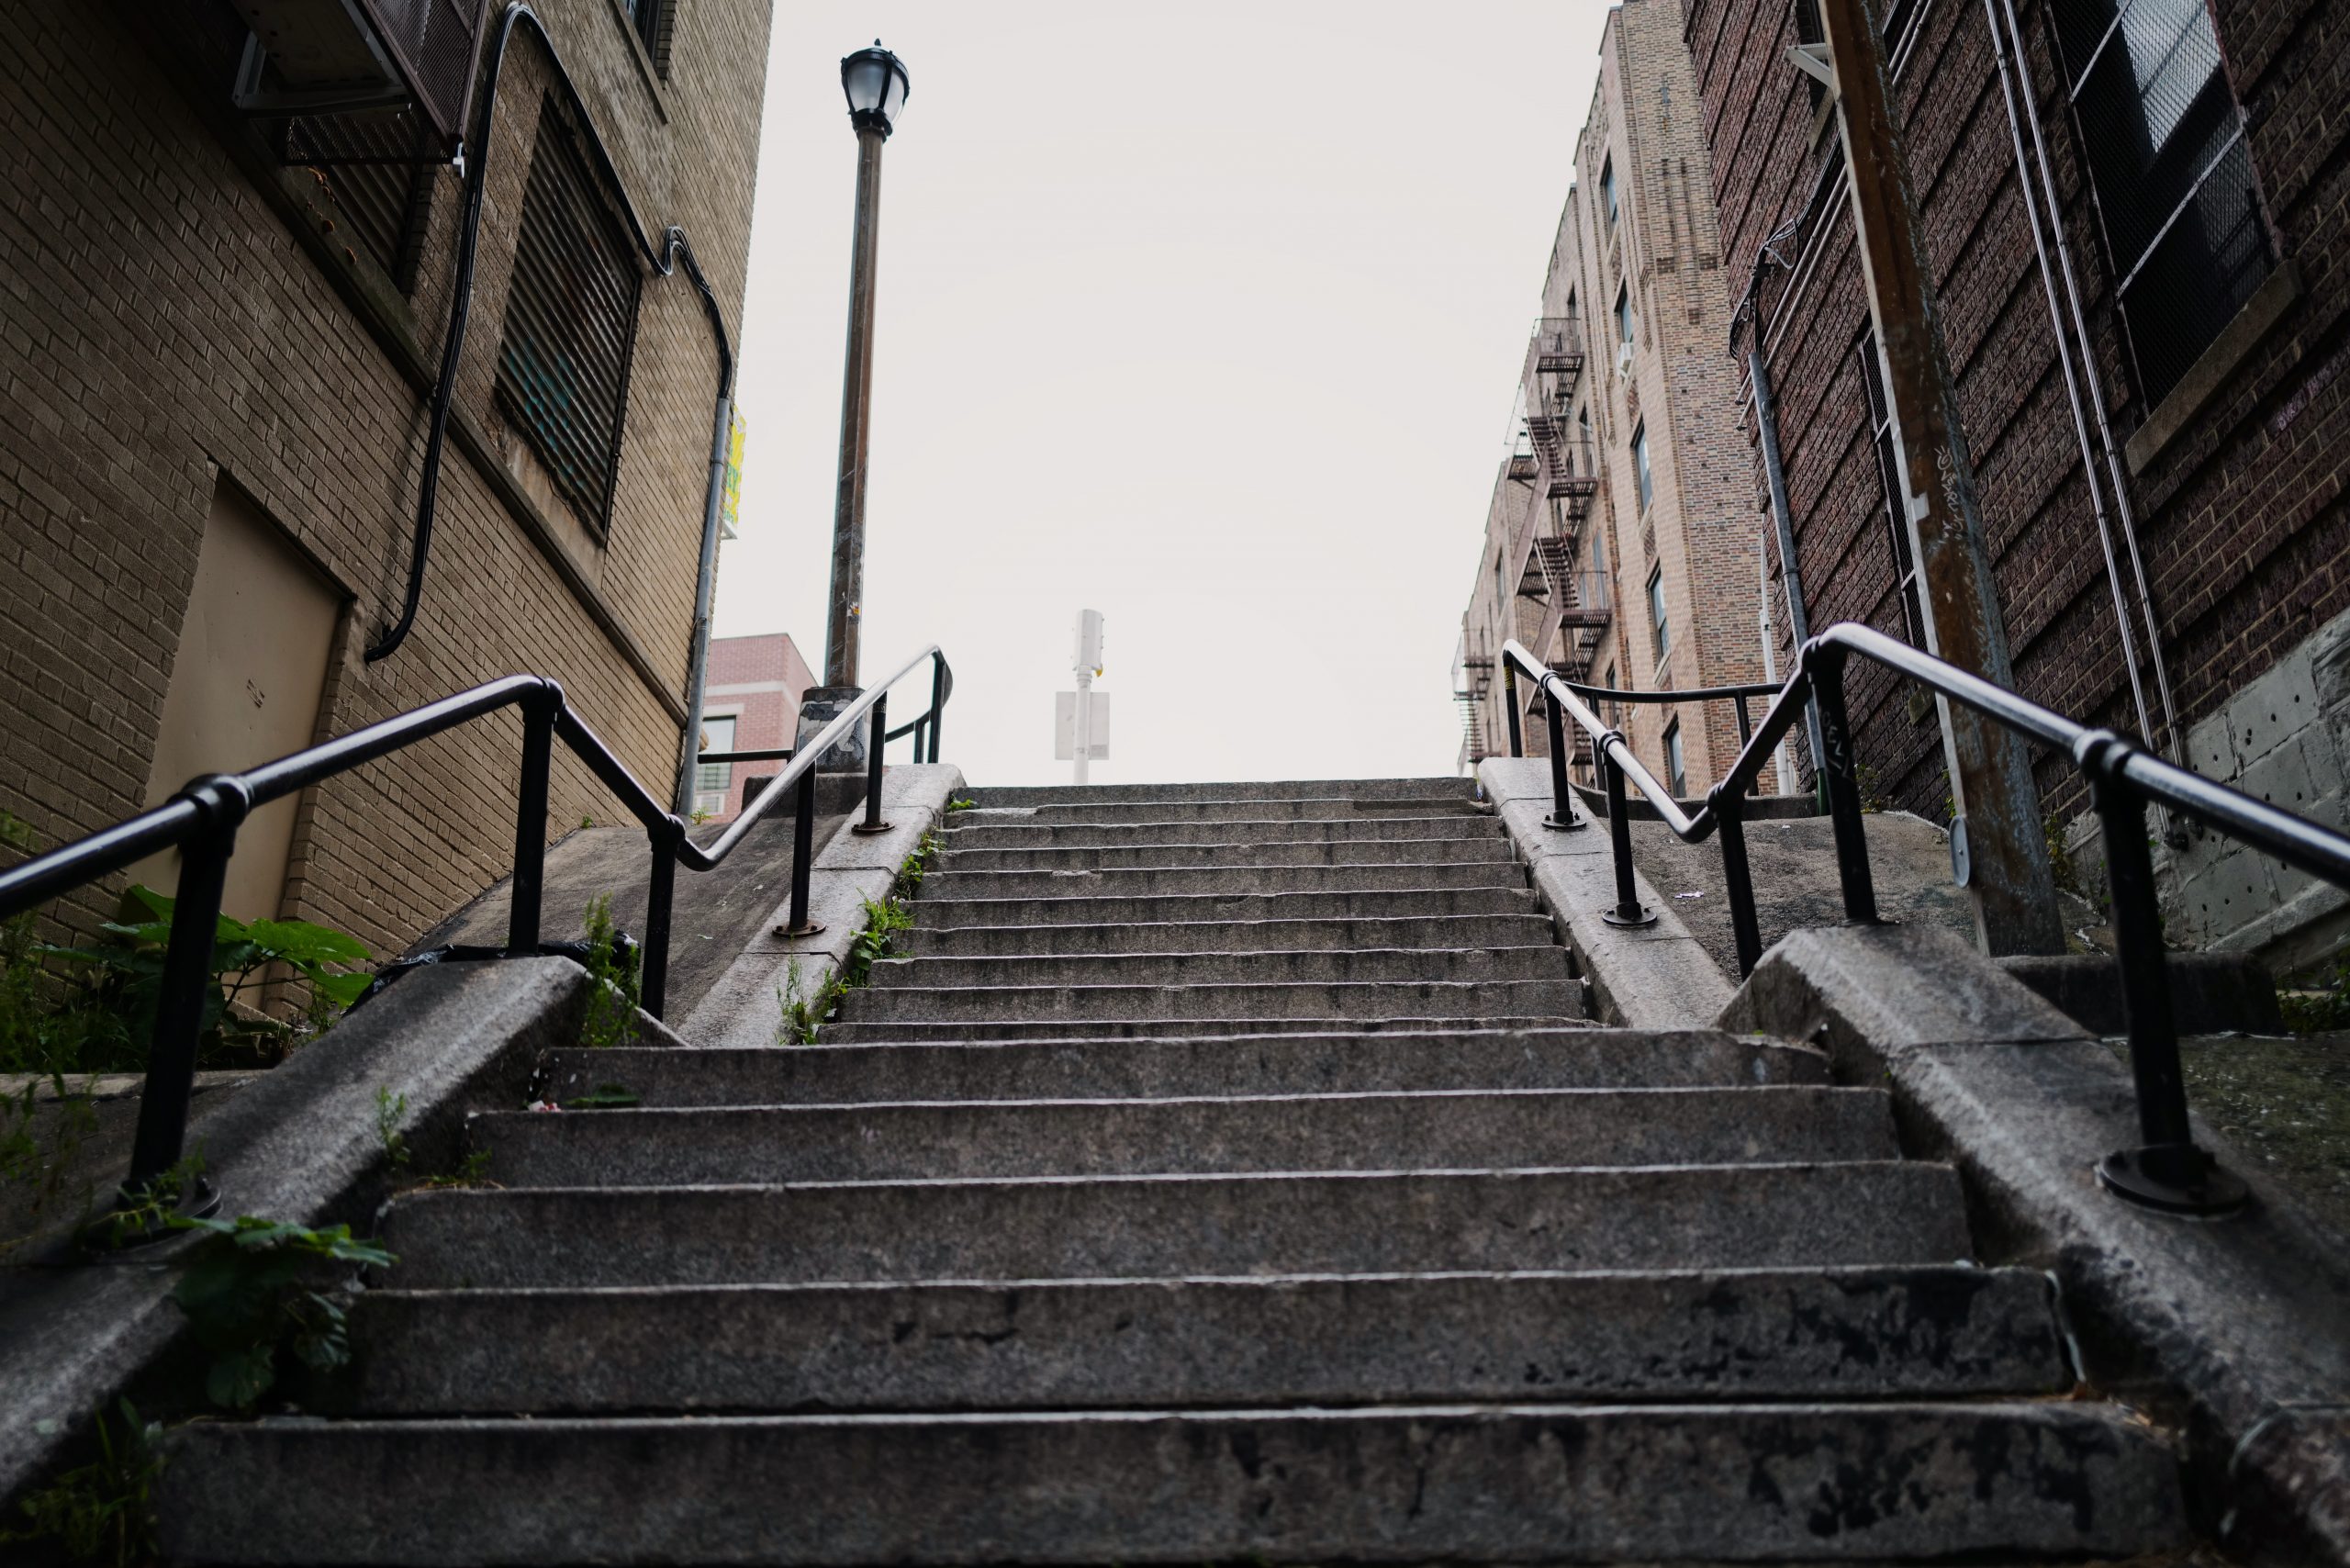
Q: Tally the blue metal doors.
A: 0